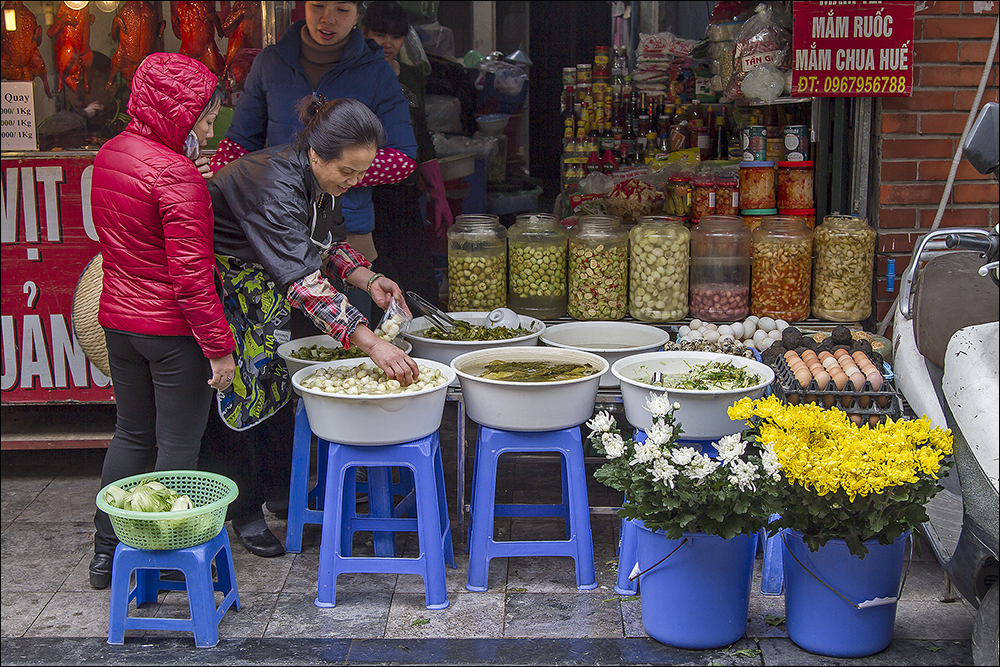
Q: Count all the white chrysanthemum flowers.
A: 11